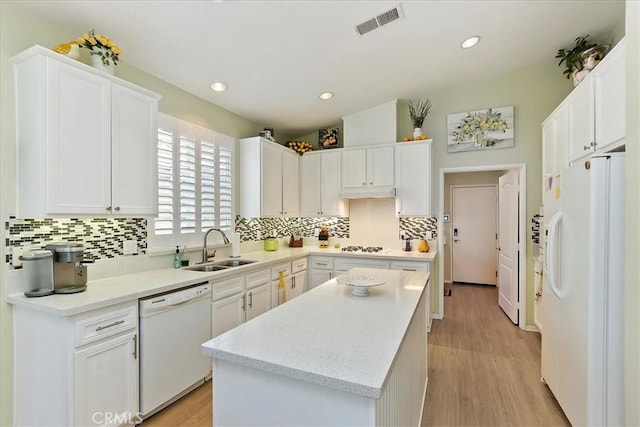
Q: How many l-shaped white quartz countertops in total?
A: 1